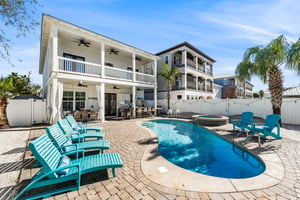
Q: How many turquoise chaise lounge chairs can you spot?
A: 4